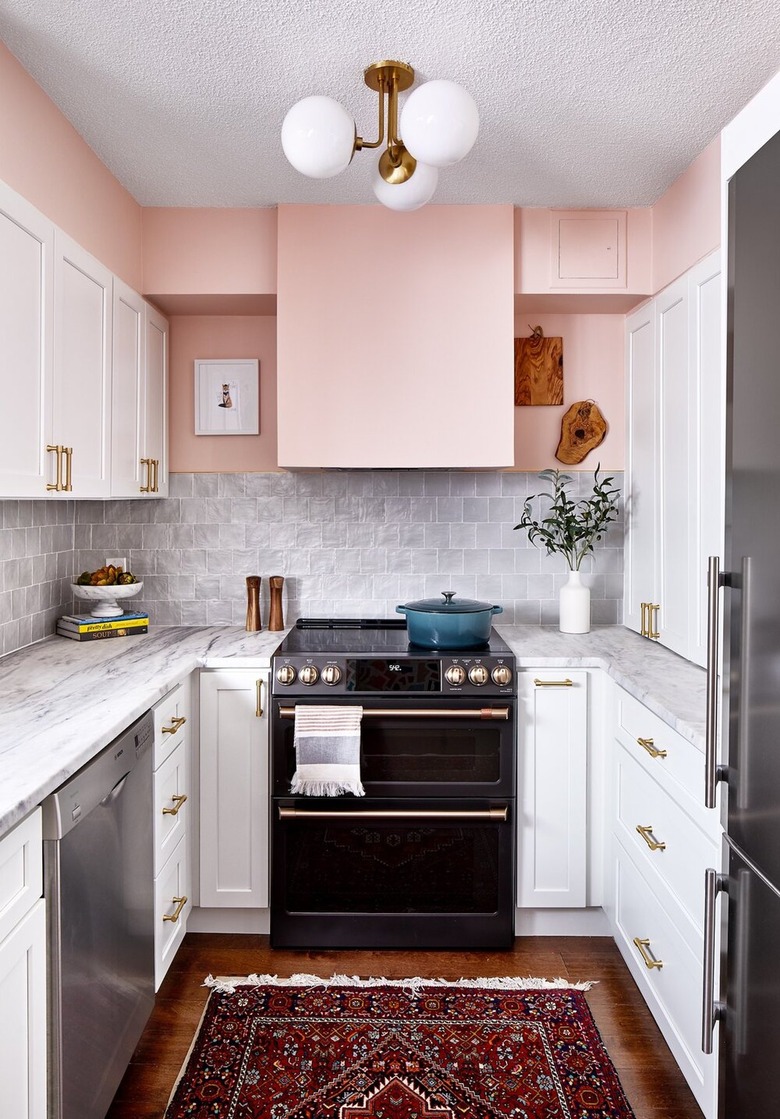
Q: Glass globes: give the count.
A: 3